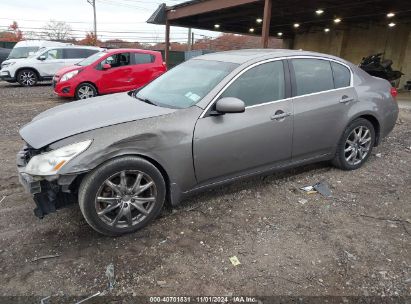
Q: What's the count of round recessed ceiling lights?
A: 10